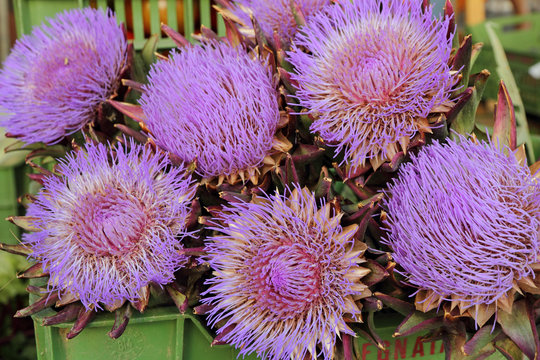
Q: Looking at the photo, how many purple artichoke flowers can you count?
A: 7